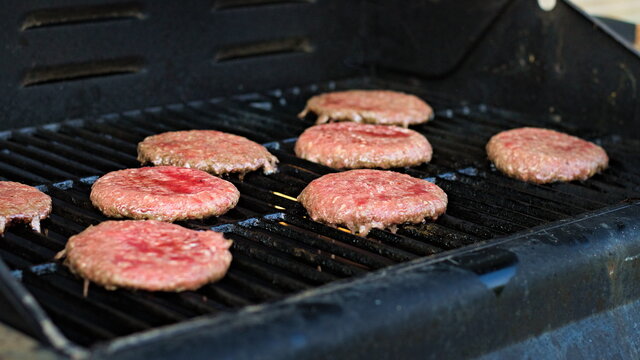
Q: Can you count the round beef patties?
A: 8